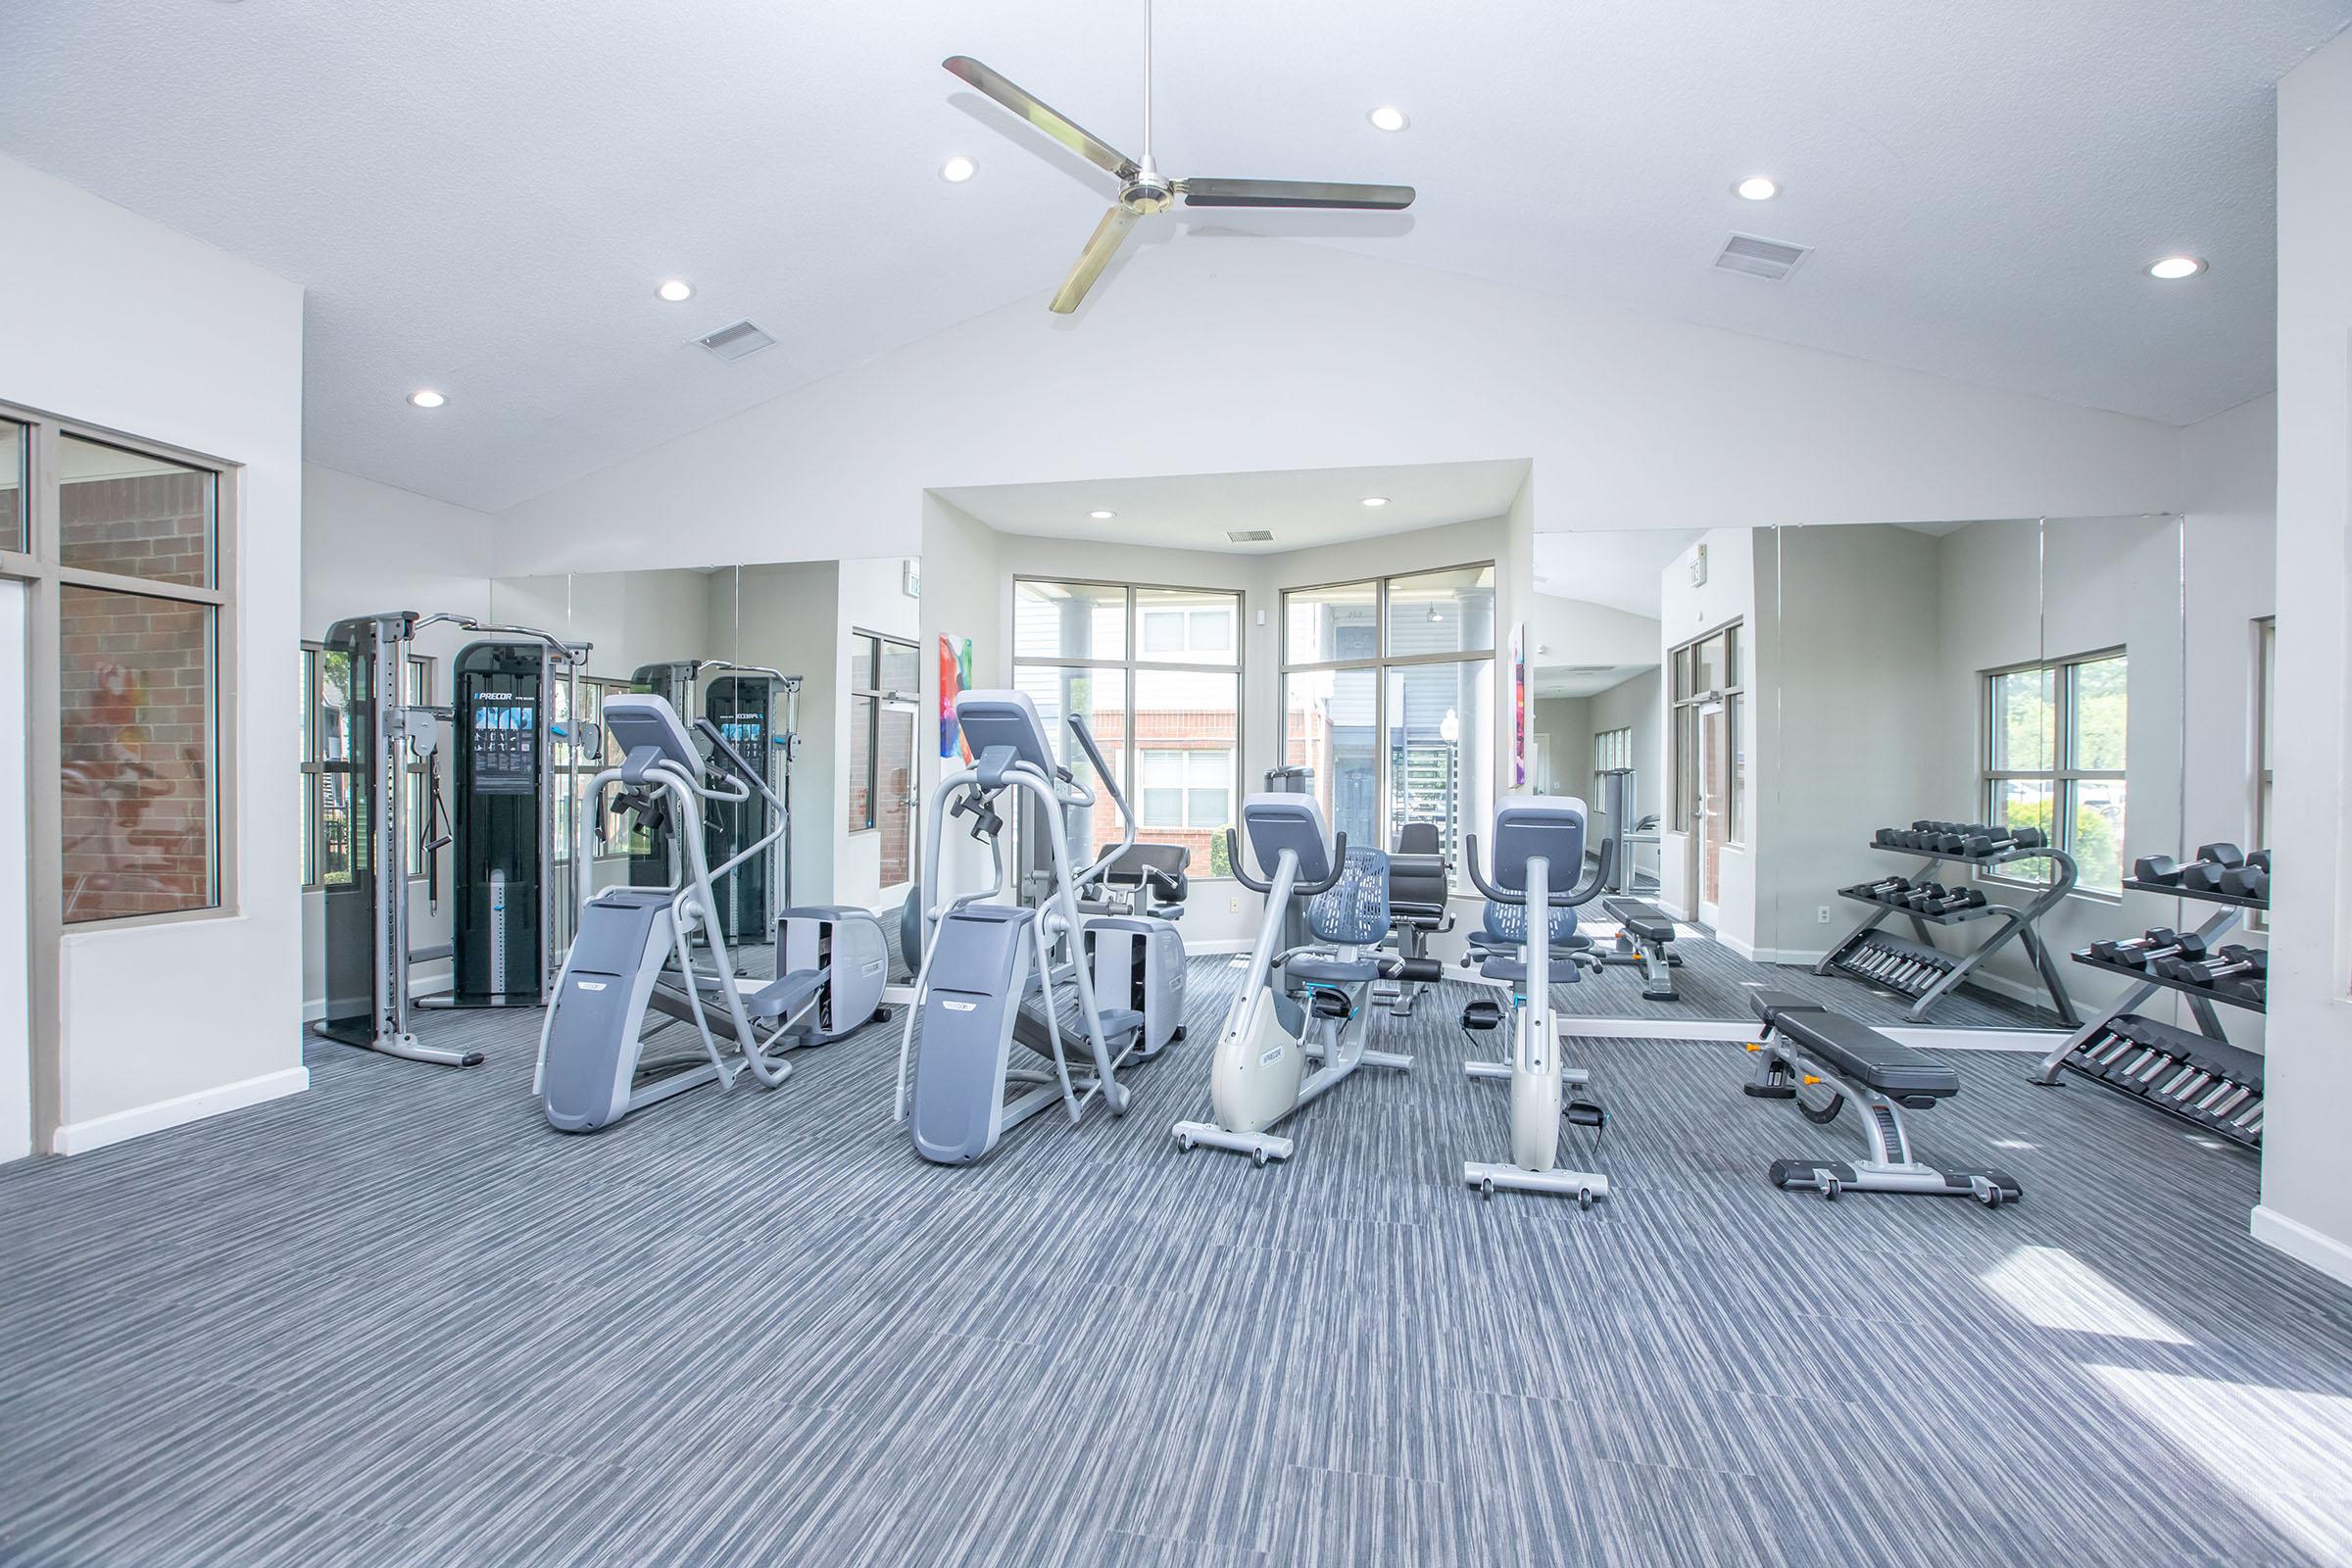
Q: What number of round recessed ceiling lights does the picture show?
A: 8